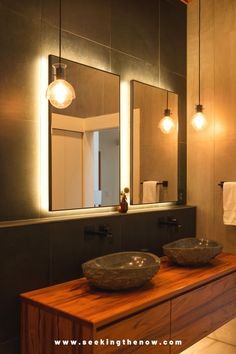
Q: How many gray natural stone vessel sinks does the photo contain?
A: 2